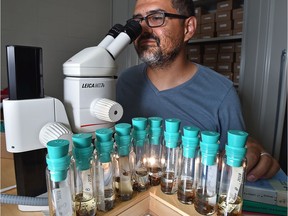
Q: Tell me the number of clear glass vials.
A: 10